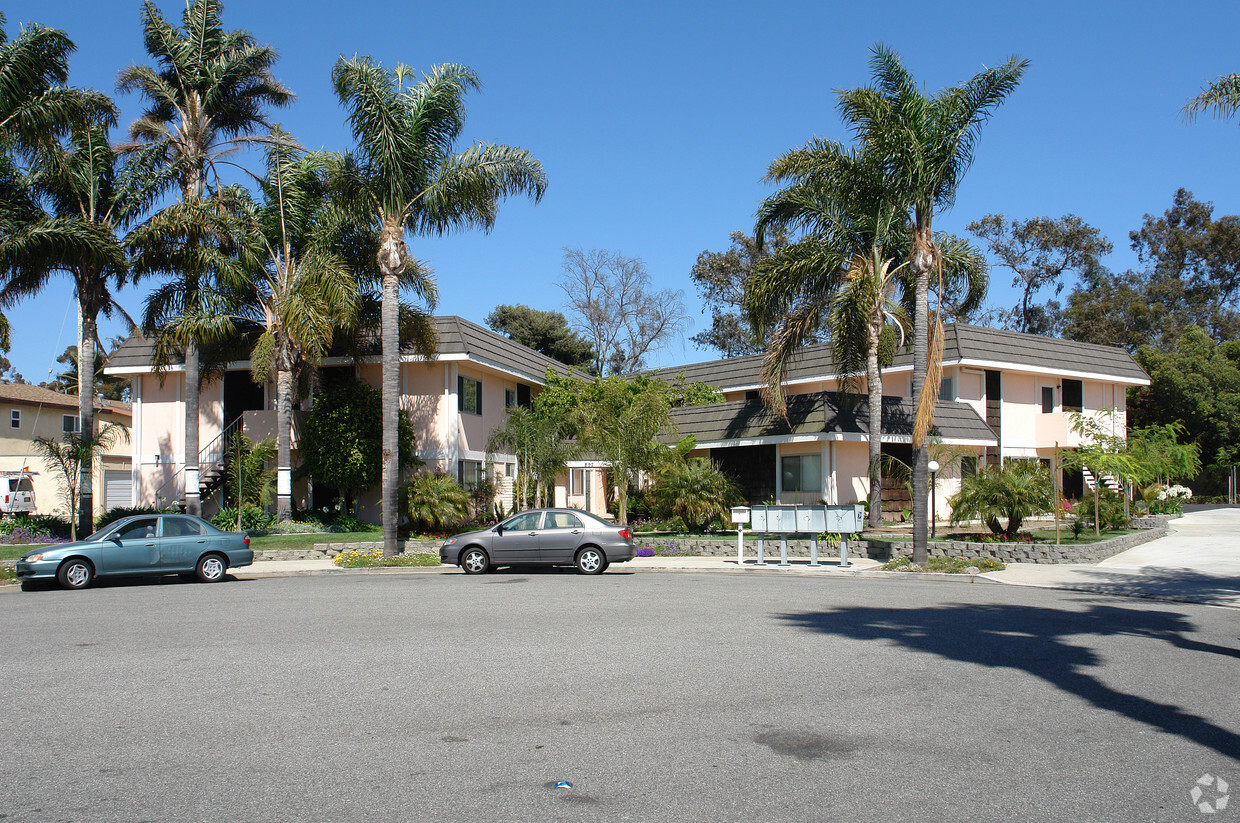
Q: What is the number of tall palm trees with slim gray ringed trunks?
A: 6